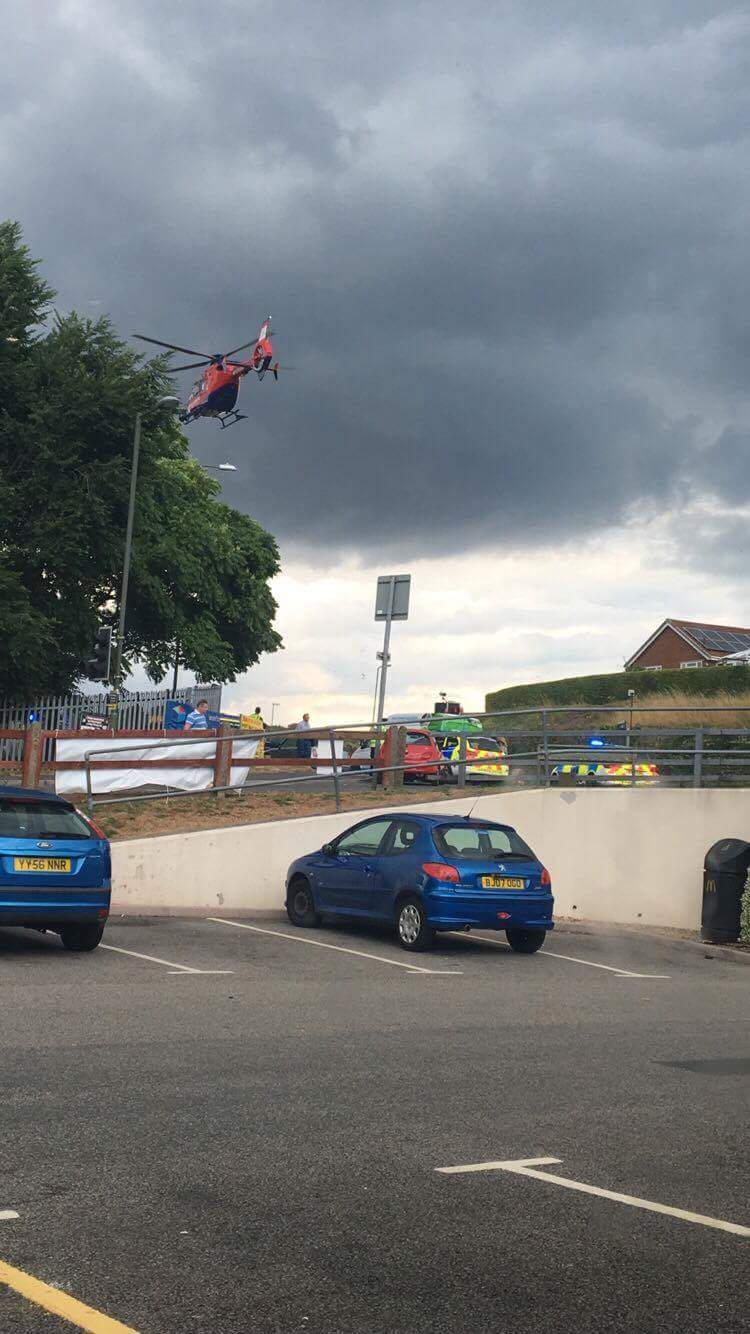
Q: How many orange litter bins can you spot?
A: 0